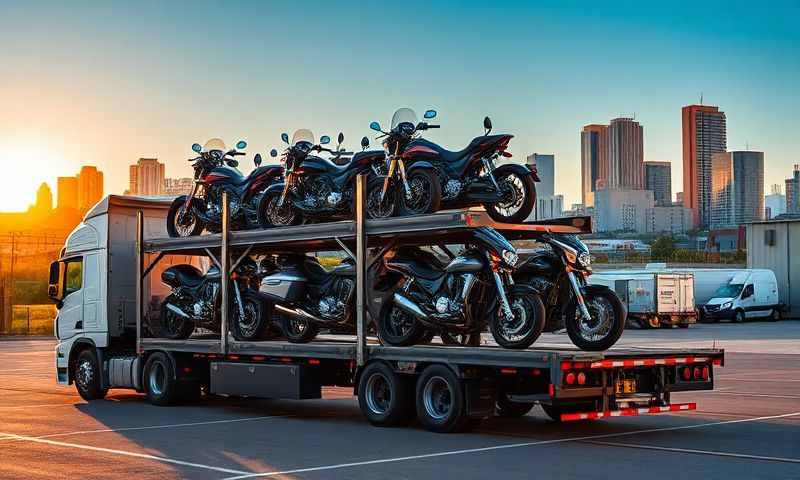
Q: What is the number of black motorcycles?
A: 7